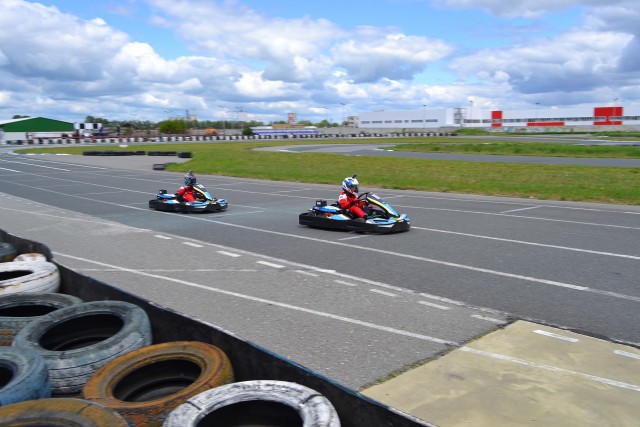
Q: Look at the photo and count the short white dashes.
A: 11